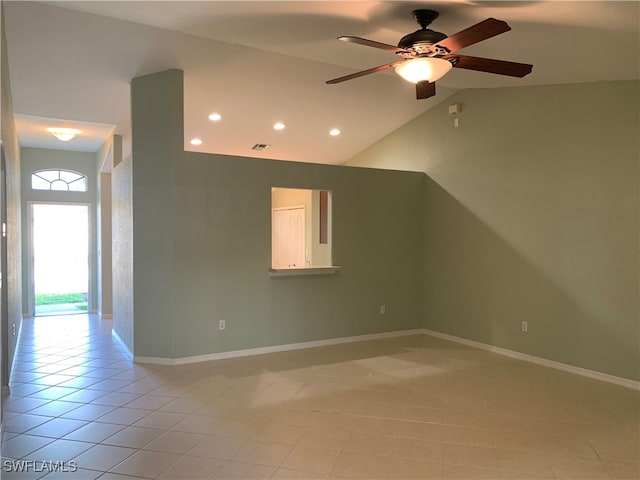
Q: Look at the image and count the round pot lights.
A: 4